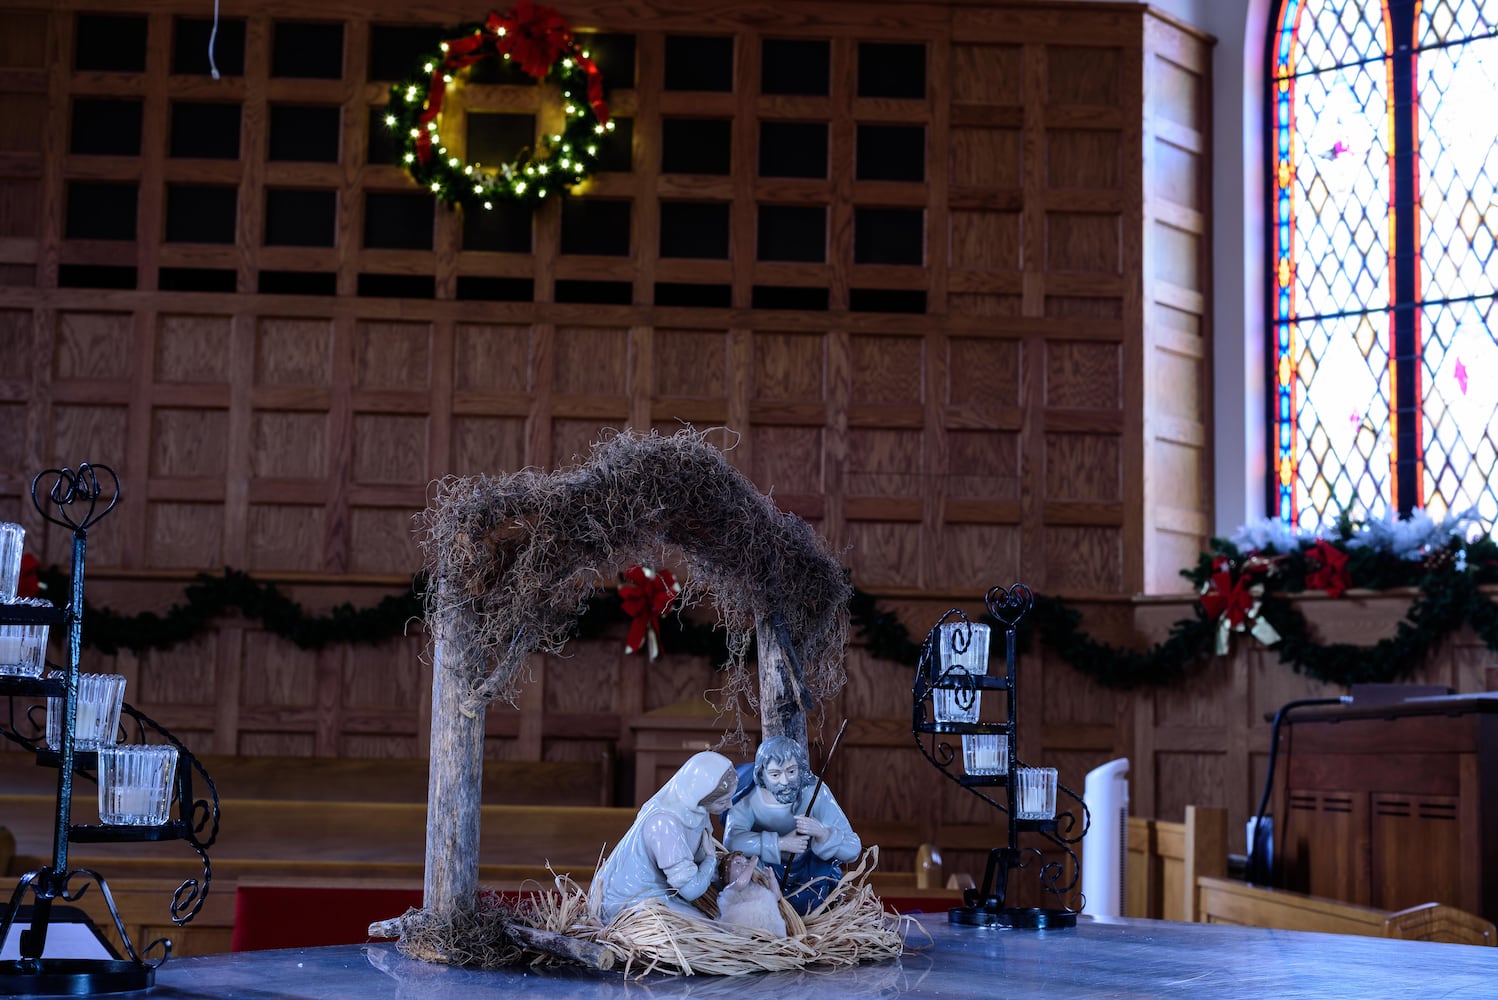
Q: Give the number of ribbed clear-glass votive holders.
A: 8